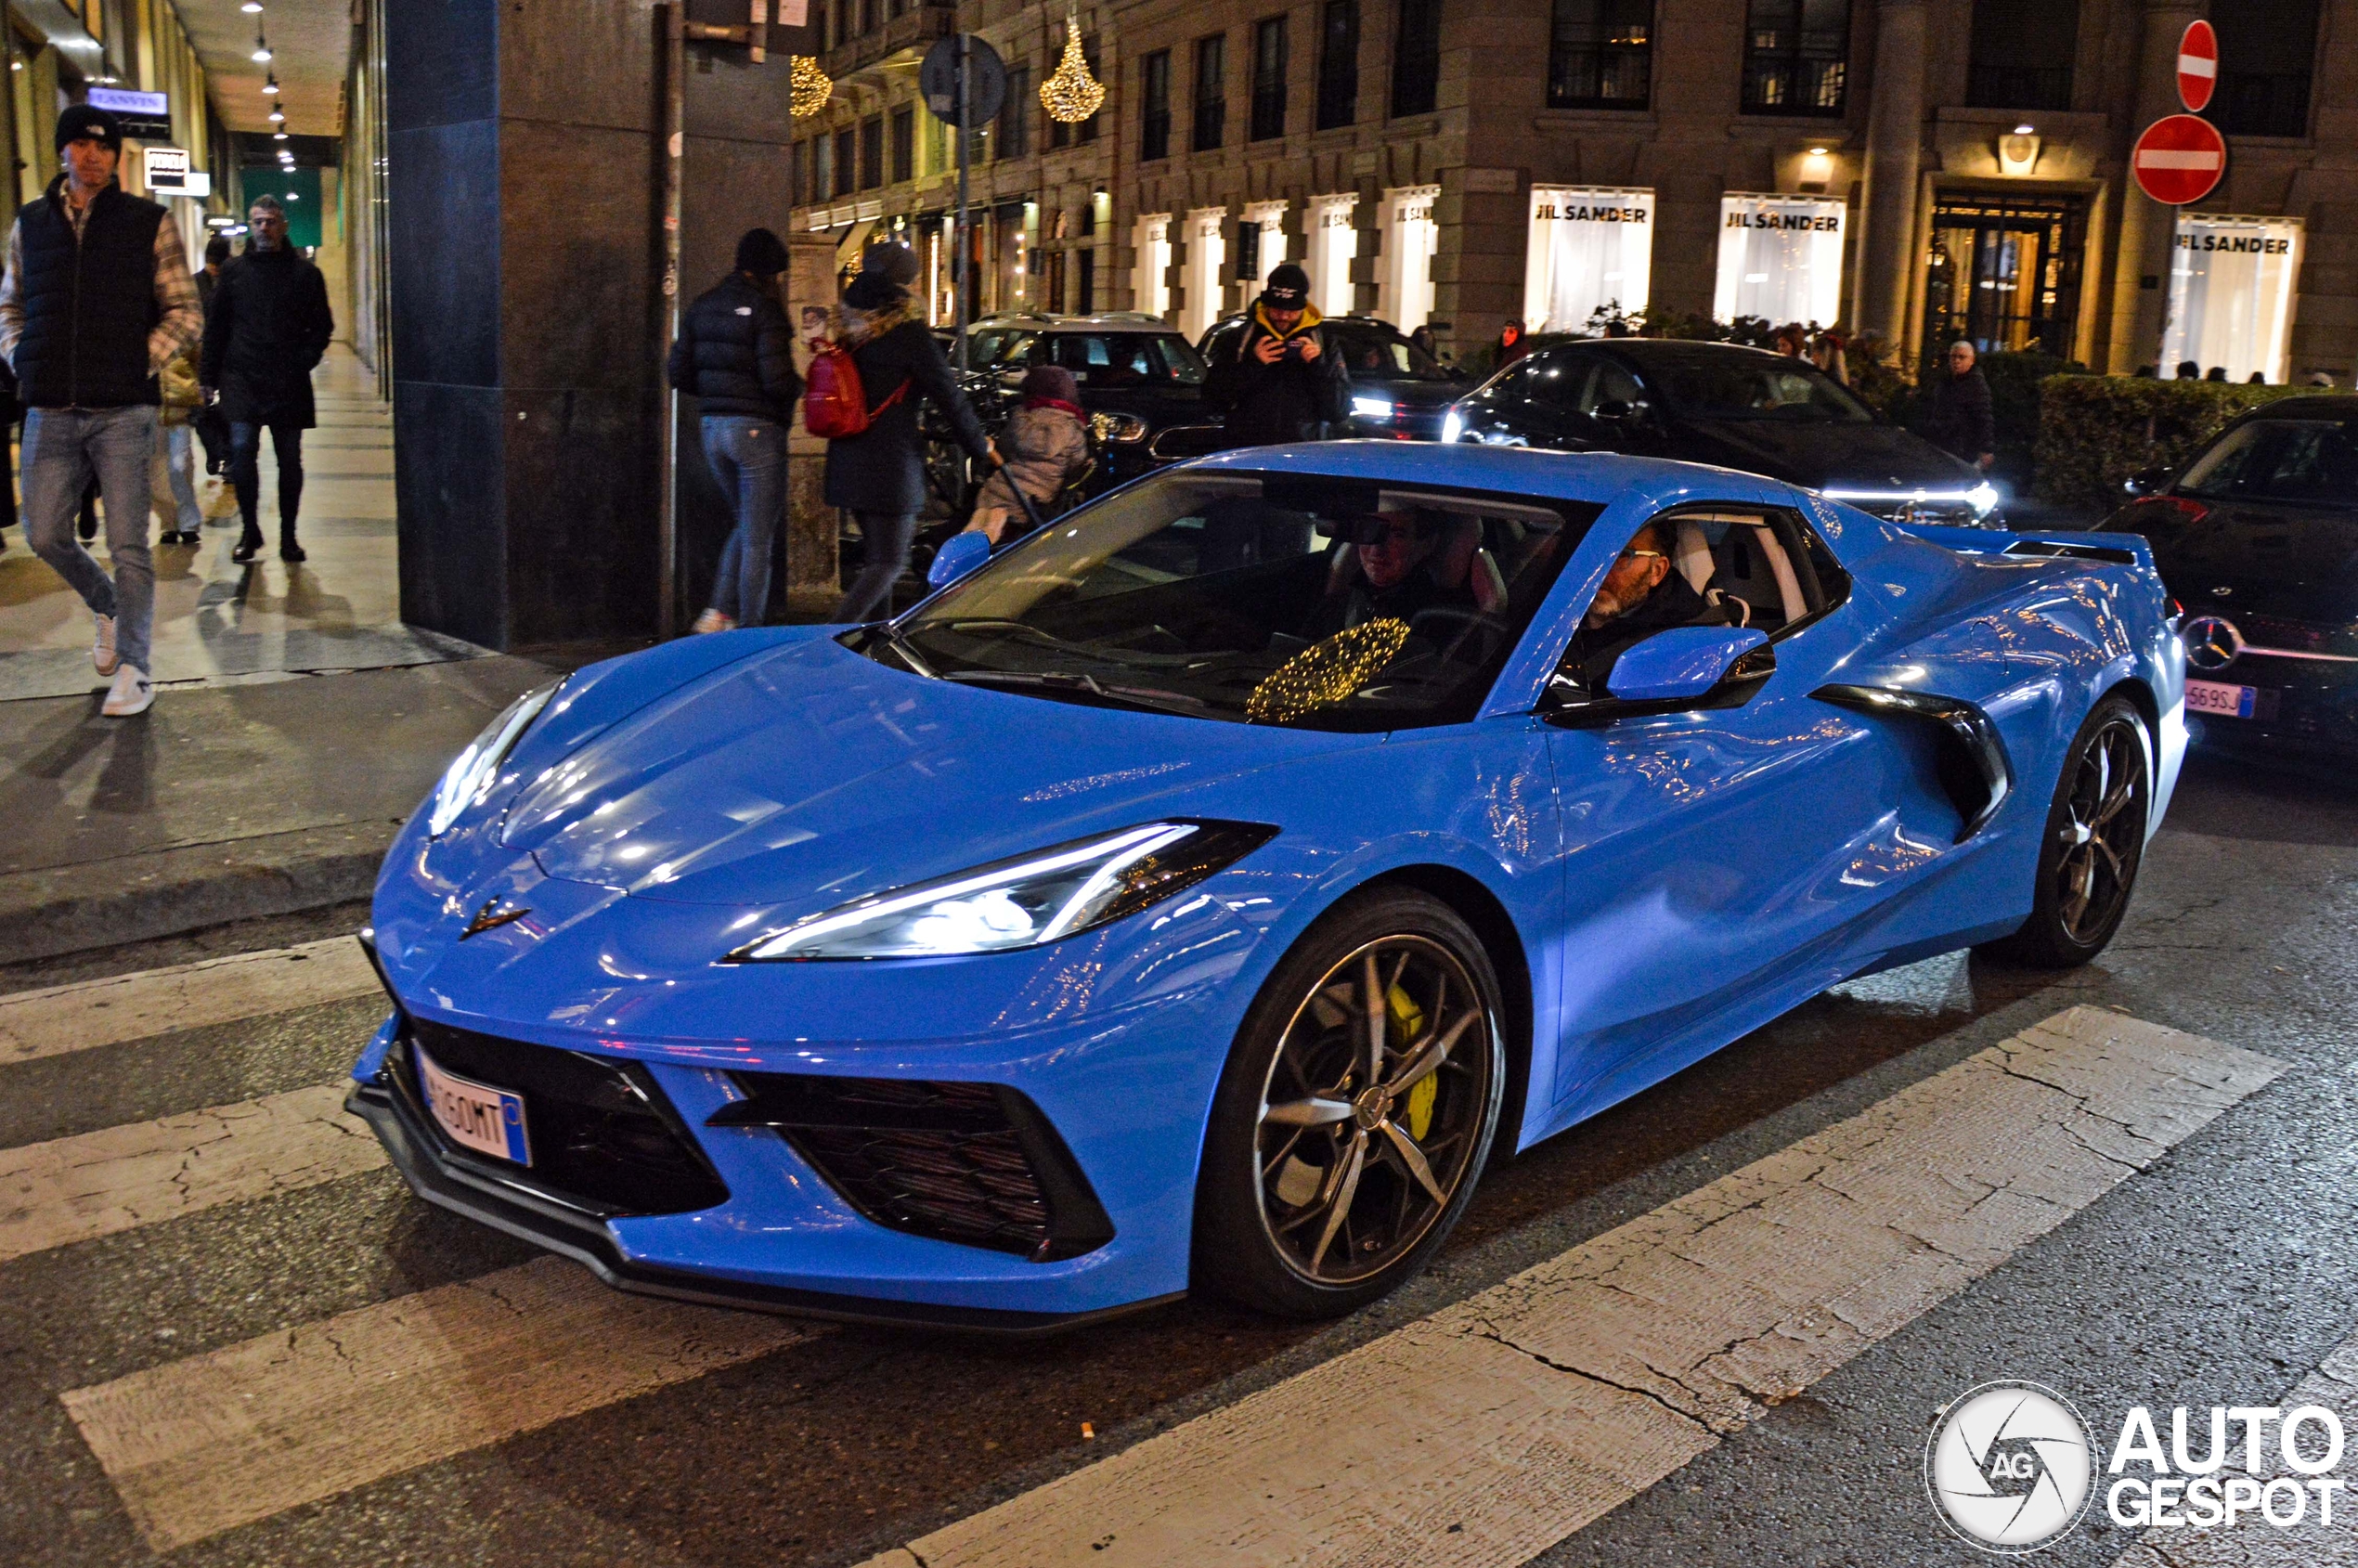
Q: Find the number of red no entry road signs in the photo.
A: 2